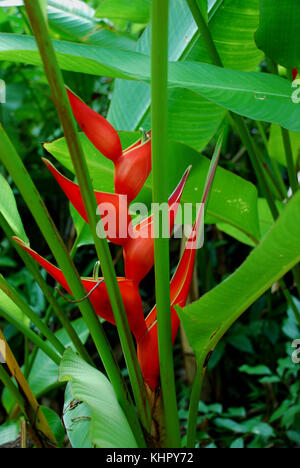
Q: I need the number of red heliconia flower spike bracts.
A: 6